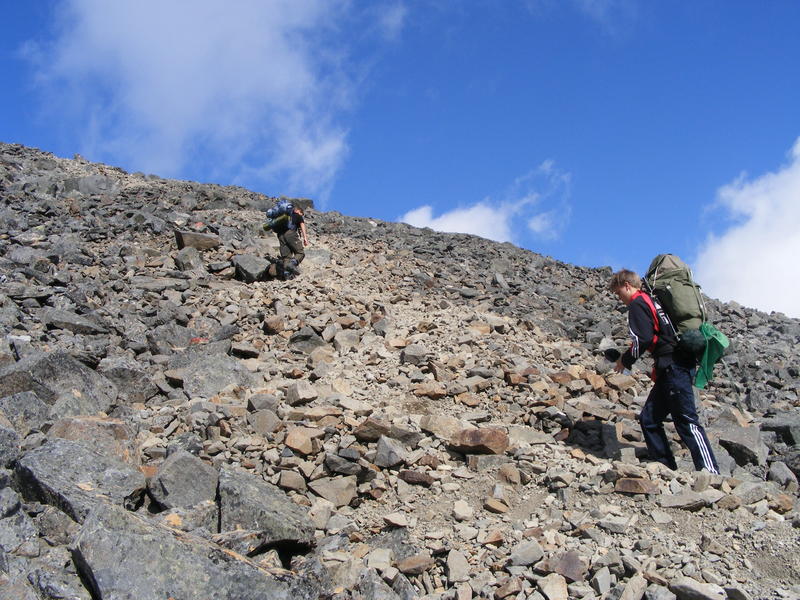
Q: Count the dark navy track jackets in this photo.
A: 1